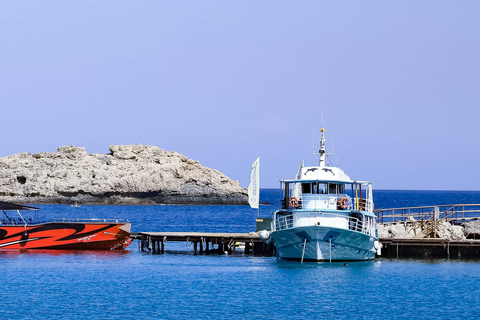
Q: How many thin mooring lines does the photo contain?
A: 2